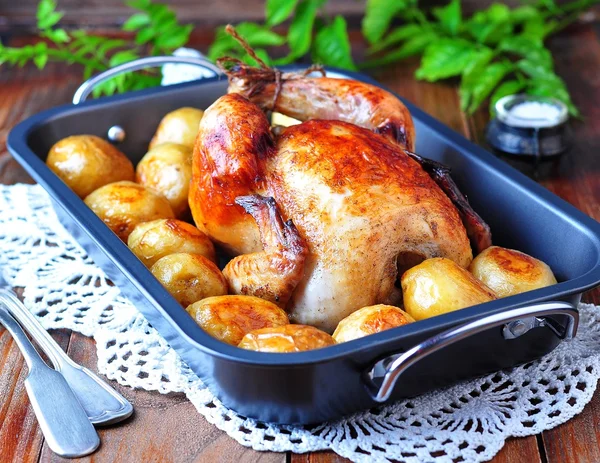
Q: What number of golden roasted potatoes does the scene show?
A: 11